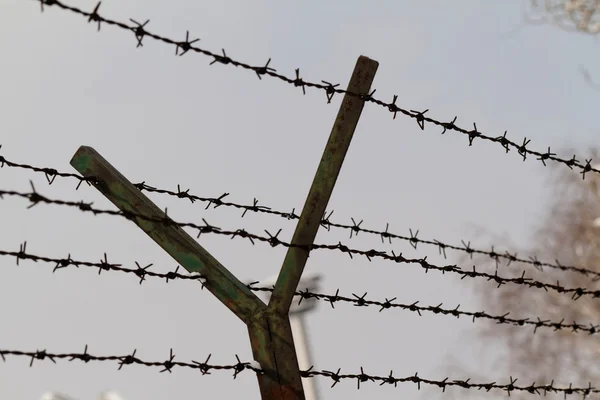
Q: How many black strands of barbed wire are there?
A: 5